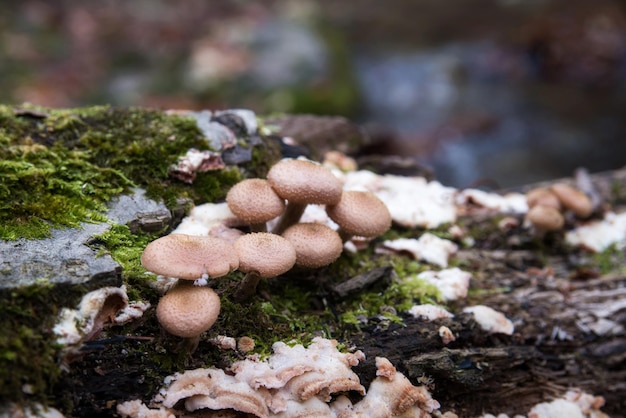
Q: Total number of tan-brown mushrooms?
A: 10